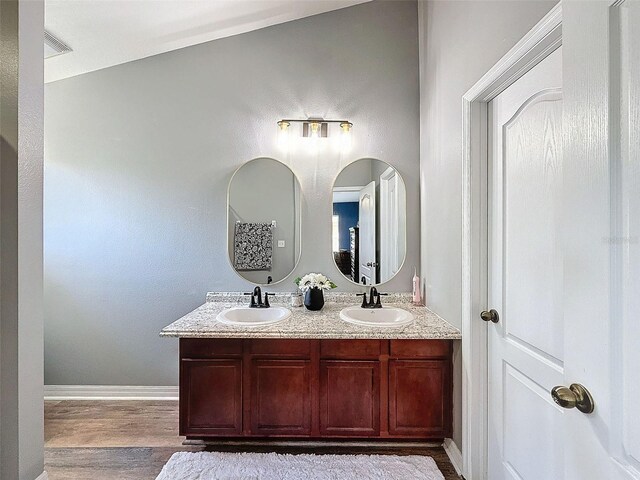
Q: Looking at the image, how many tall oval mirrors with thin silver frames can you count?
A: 2